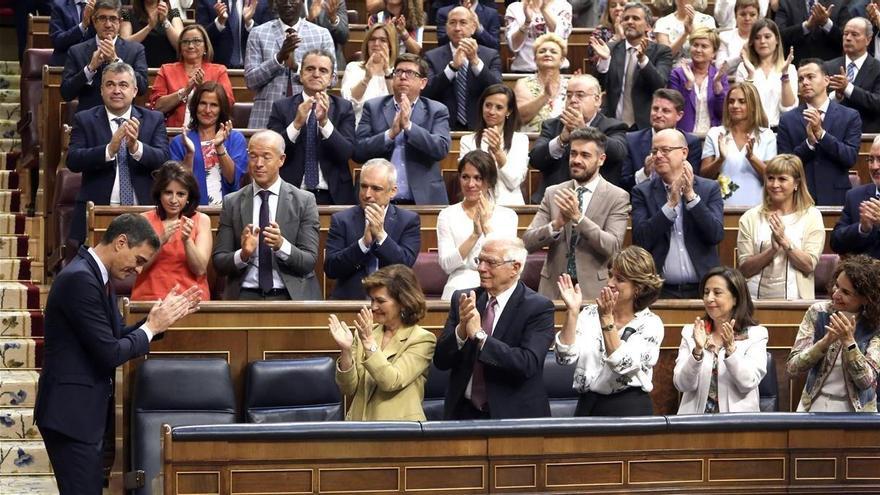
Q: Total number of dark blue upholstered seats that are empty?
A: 2